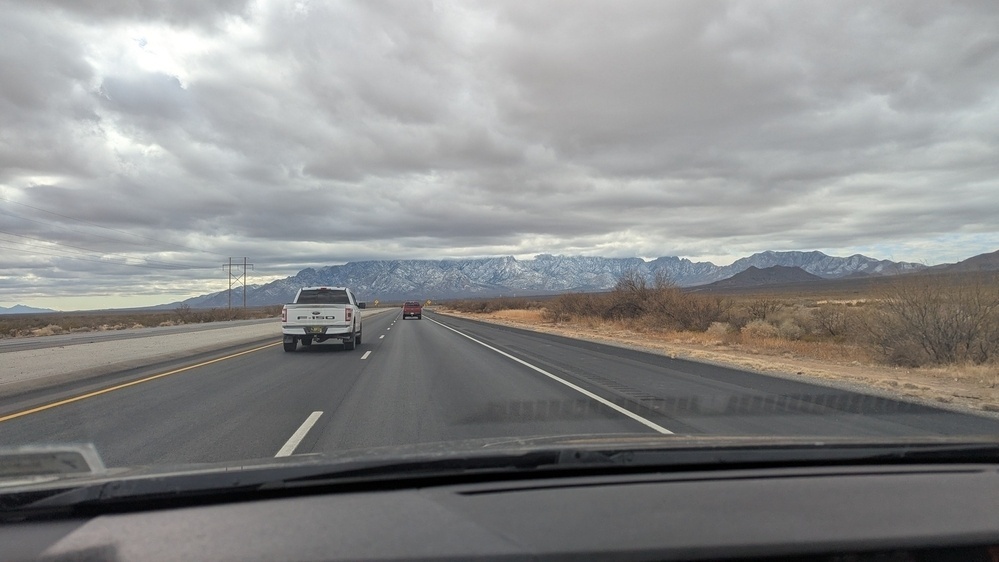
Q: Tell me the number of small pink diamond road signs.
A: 0